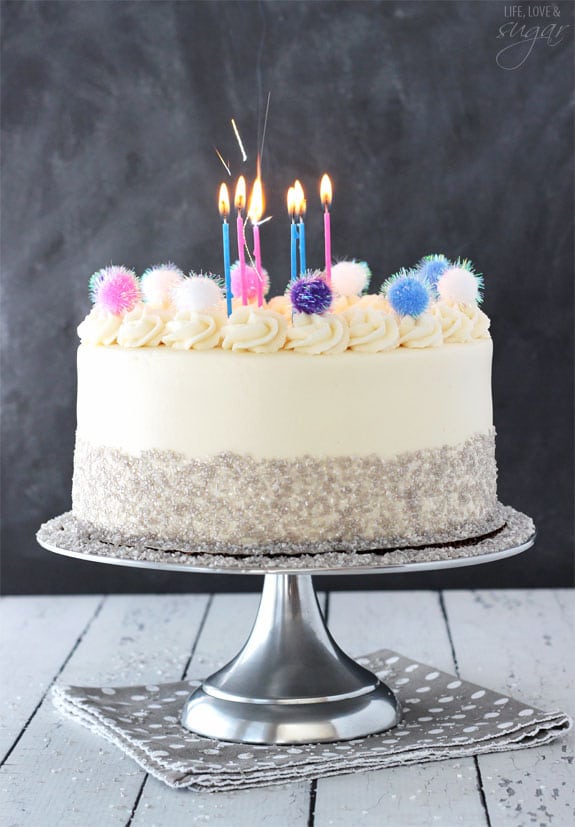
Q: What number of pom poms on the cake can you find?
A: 9